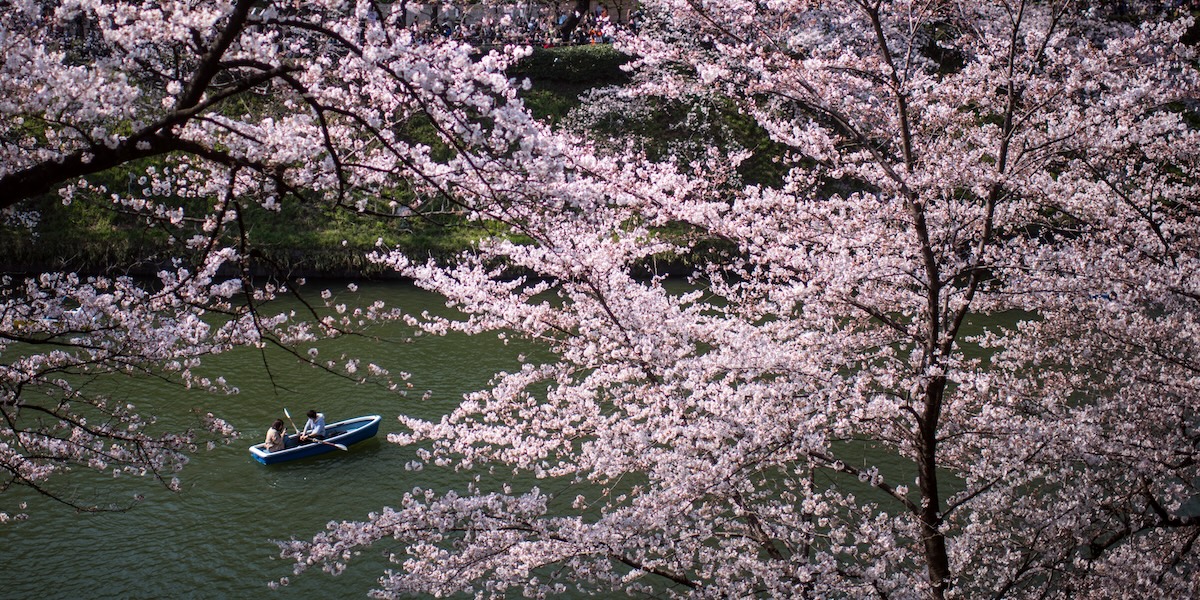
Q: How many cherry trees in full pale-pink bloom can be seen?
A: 2